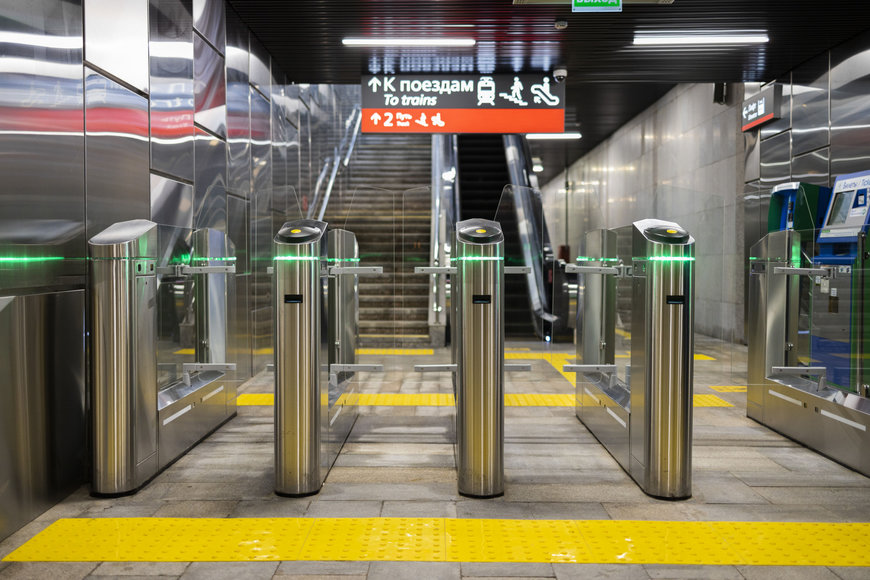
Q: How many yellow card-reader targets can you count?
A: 3